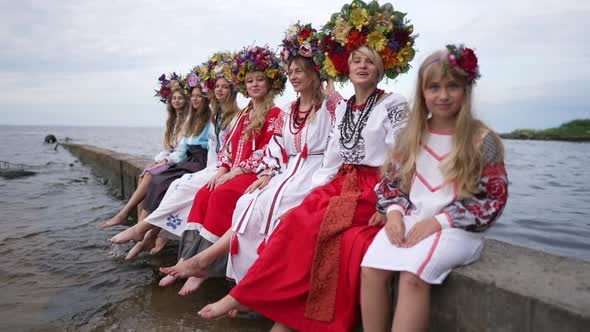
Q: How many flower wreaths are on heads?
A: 7